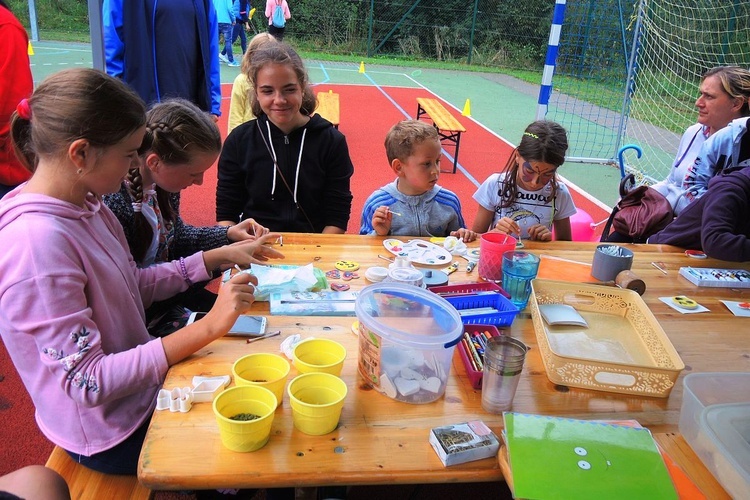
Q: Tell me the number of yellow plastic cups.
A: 4